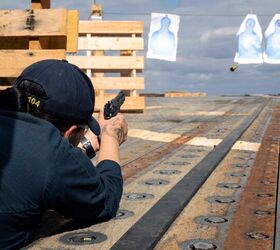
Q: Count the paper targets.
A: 3